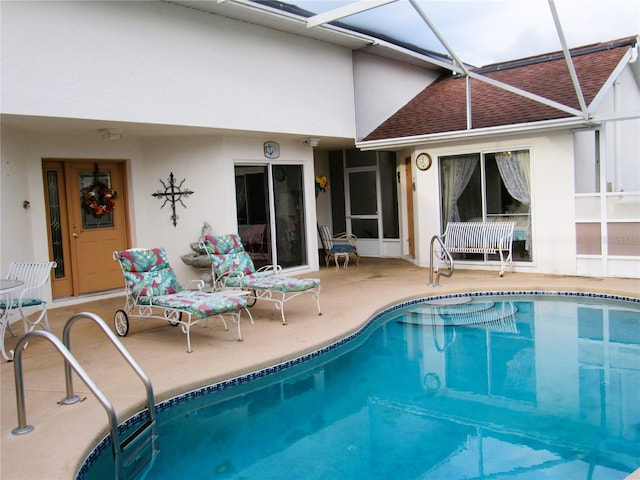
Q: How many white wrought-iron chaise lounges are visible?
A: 2